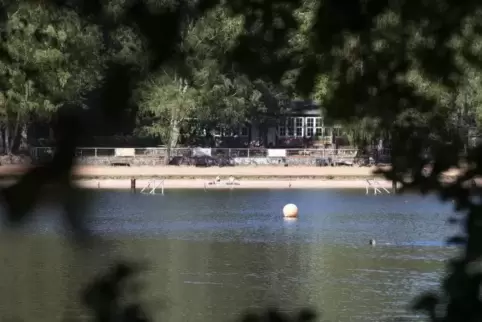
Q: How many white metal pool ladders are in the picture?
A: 2